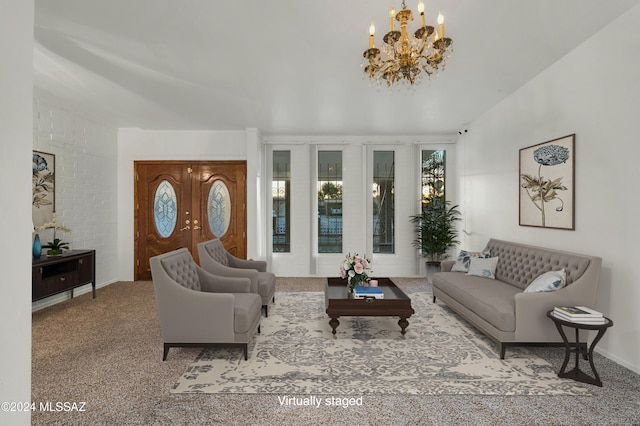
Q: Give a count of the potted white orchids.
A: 1